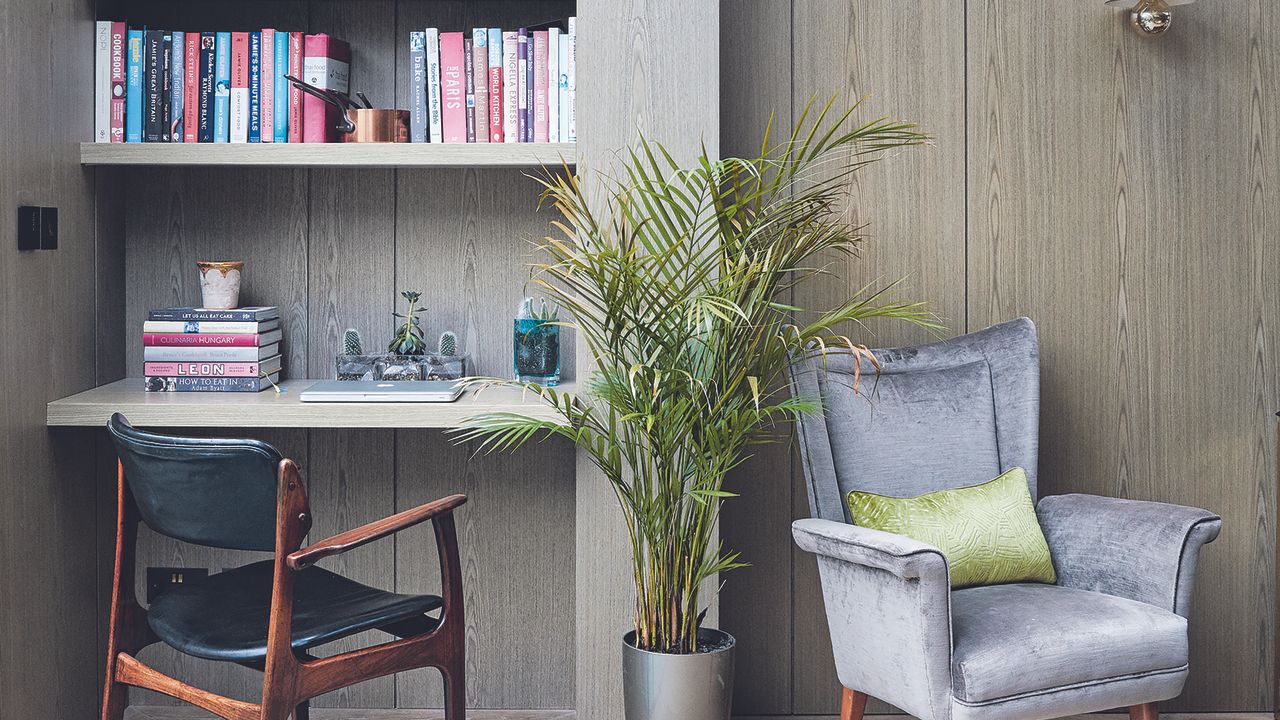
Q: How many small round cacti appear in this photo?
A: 2